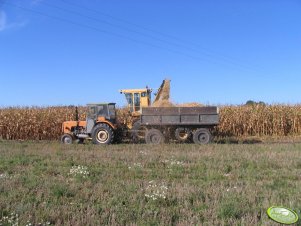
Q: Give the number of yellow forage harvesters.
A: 1